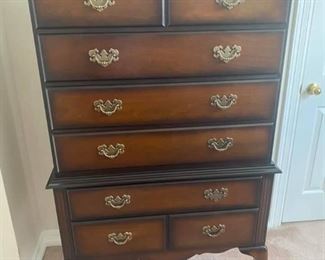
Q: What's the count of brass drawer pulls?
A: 12